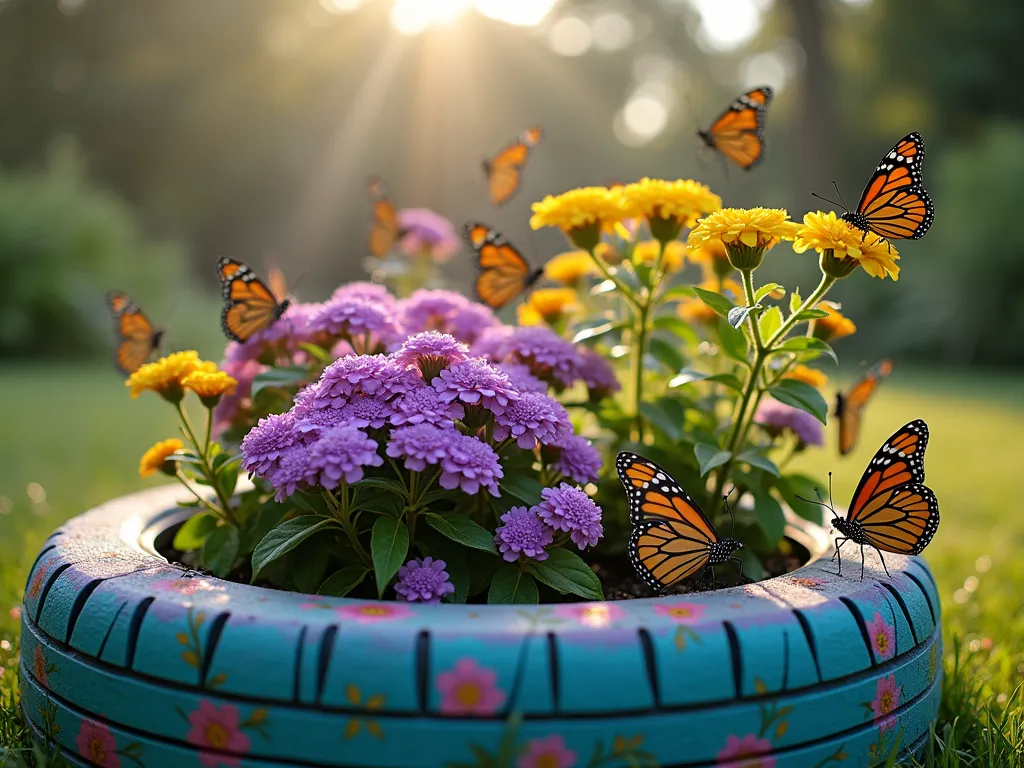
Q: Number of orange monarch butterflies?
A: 10